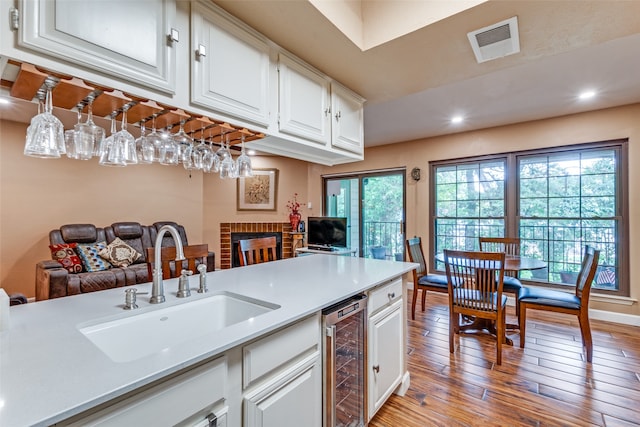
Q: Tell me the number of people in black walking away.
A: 0